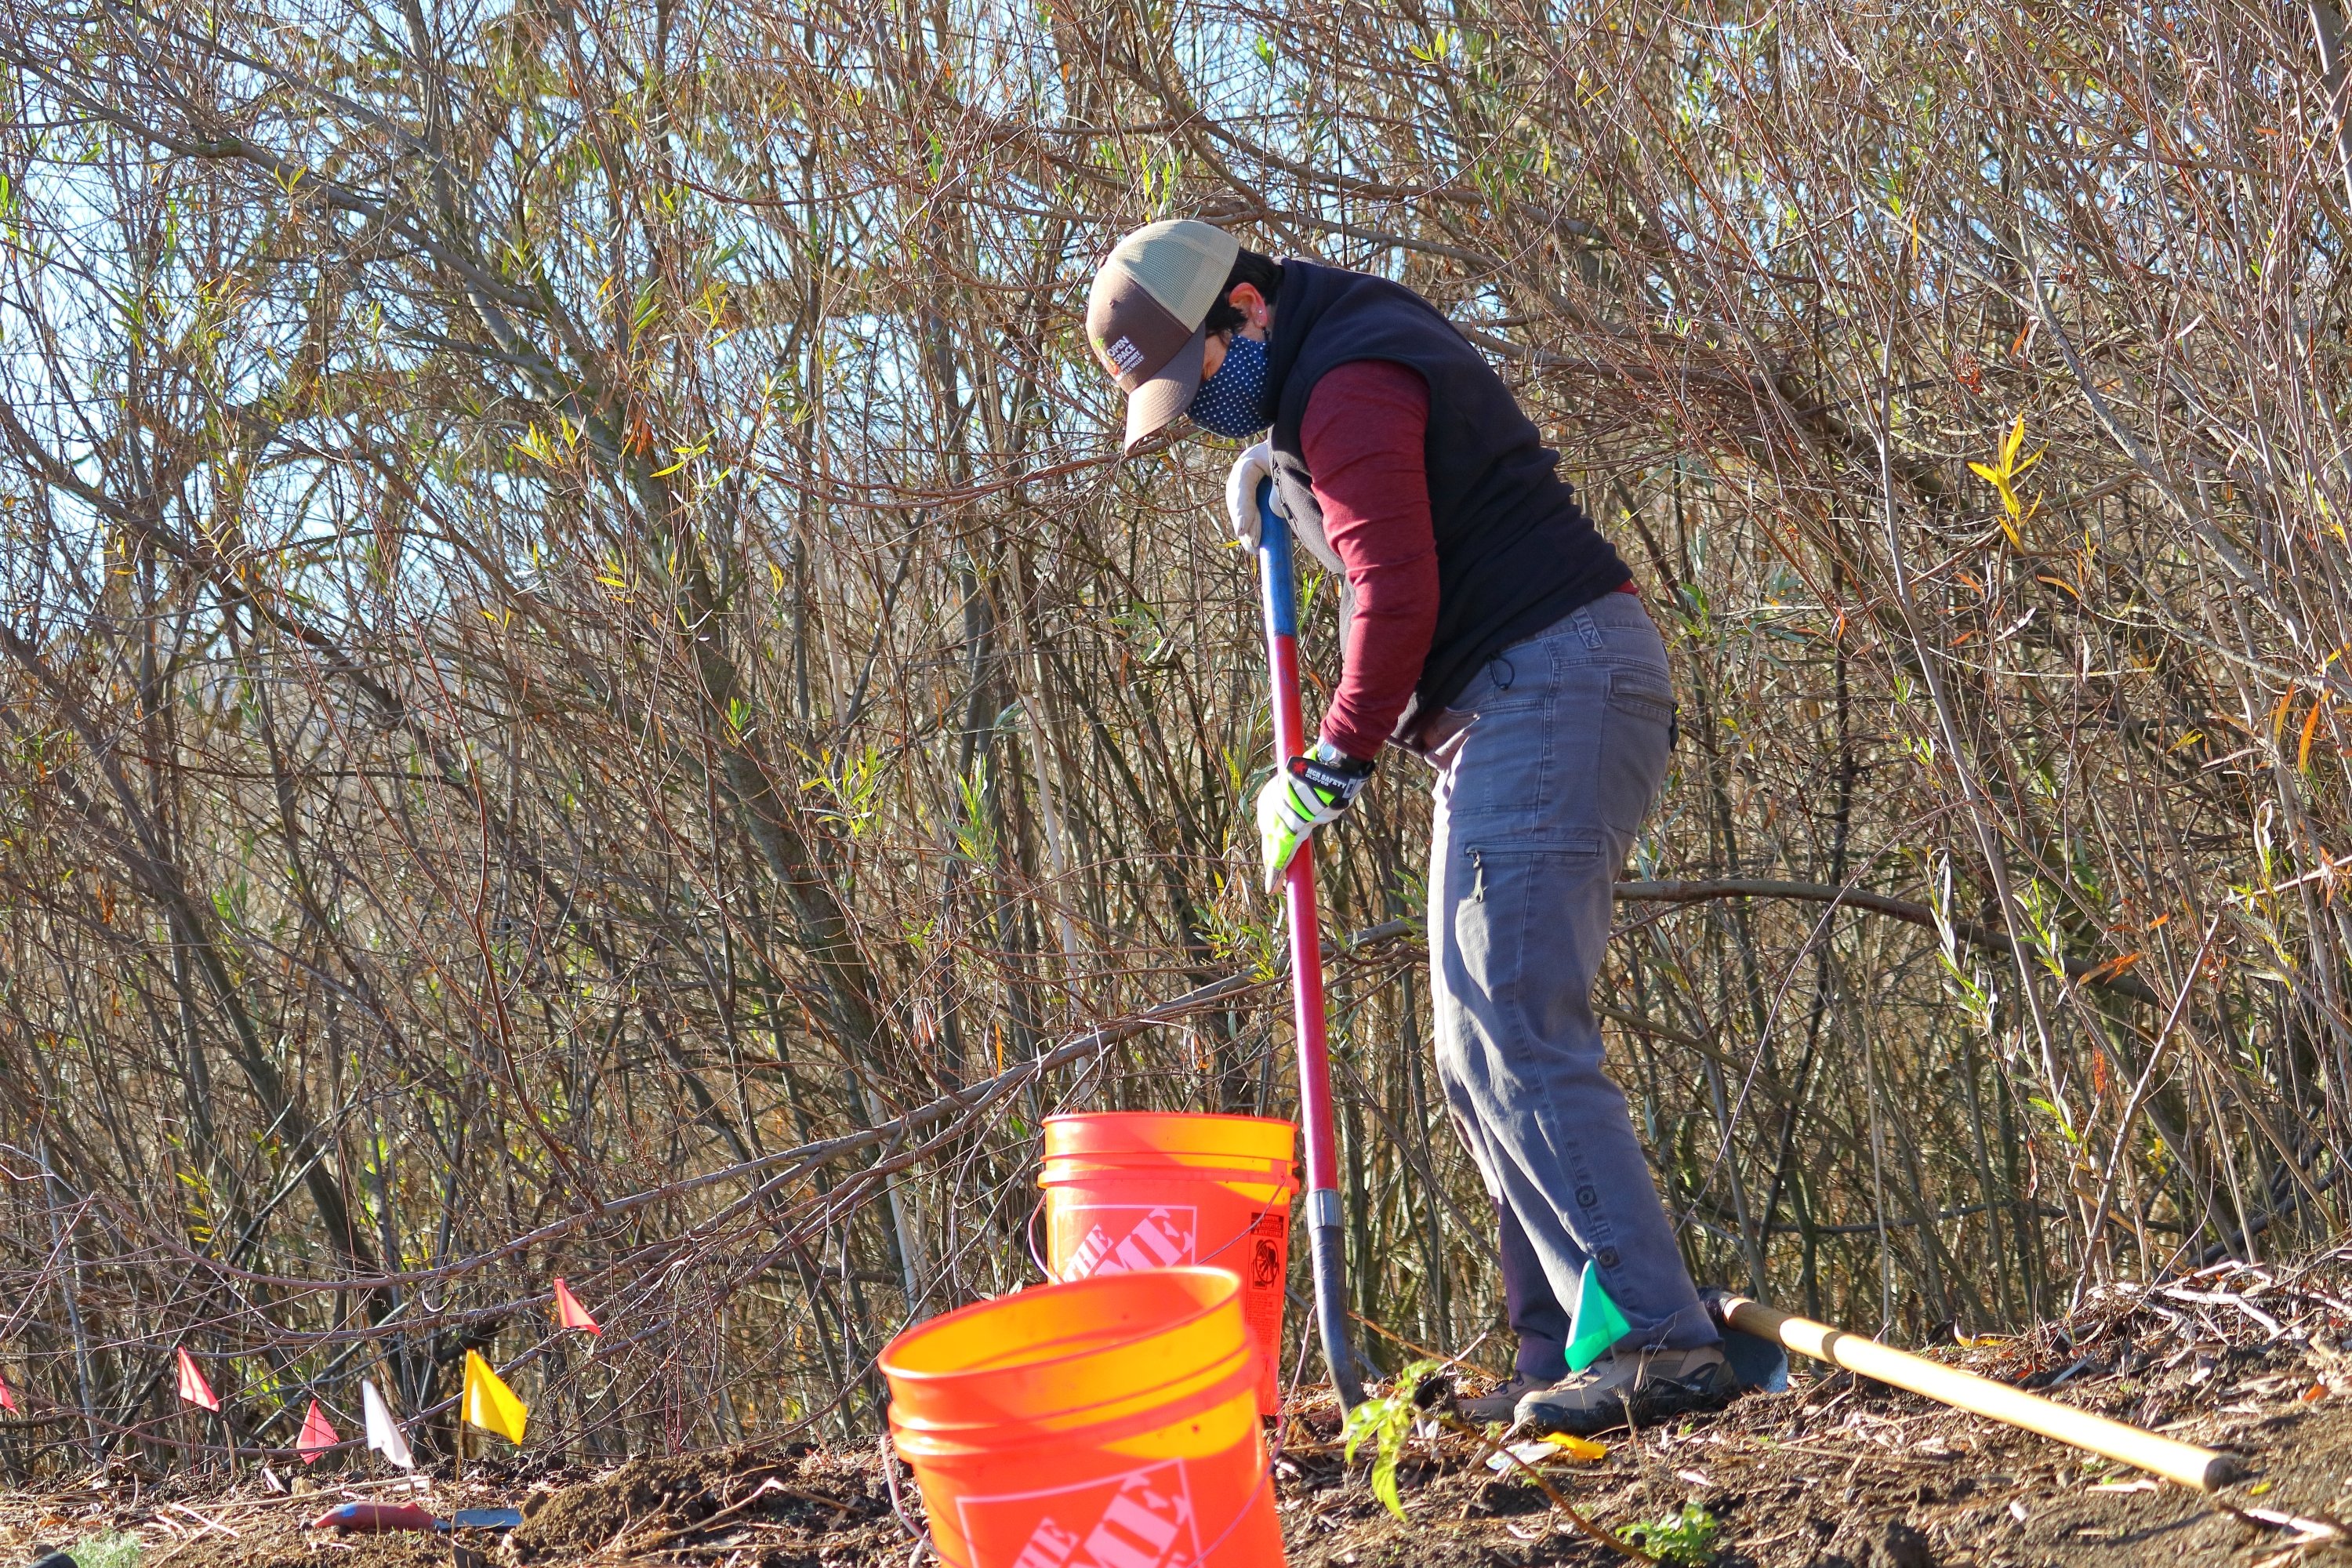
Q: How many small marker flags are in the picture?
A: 7